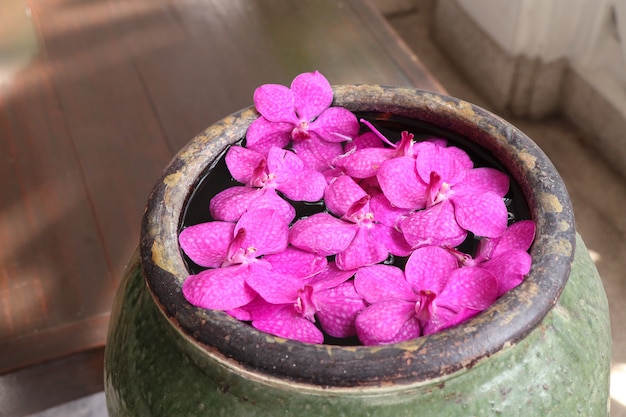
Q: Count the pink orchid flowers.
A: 9